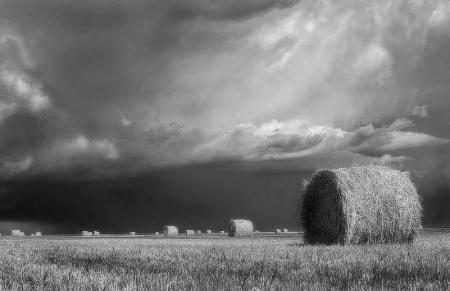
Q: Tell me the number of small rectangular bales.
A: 0